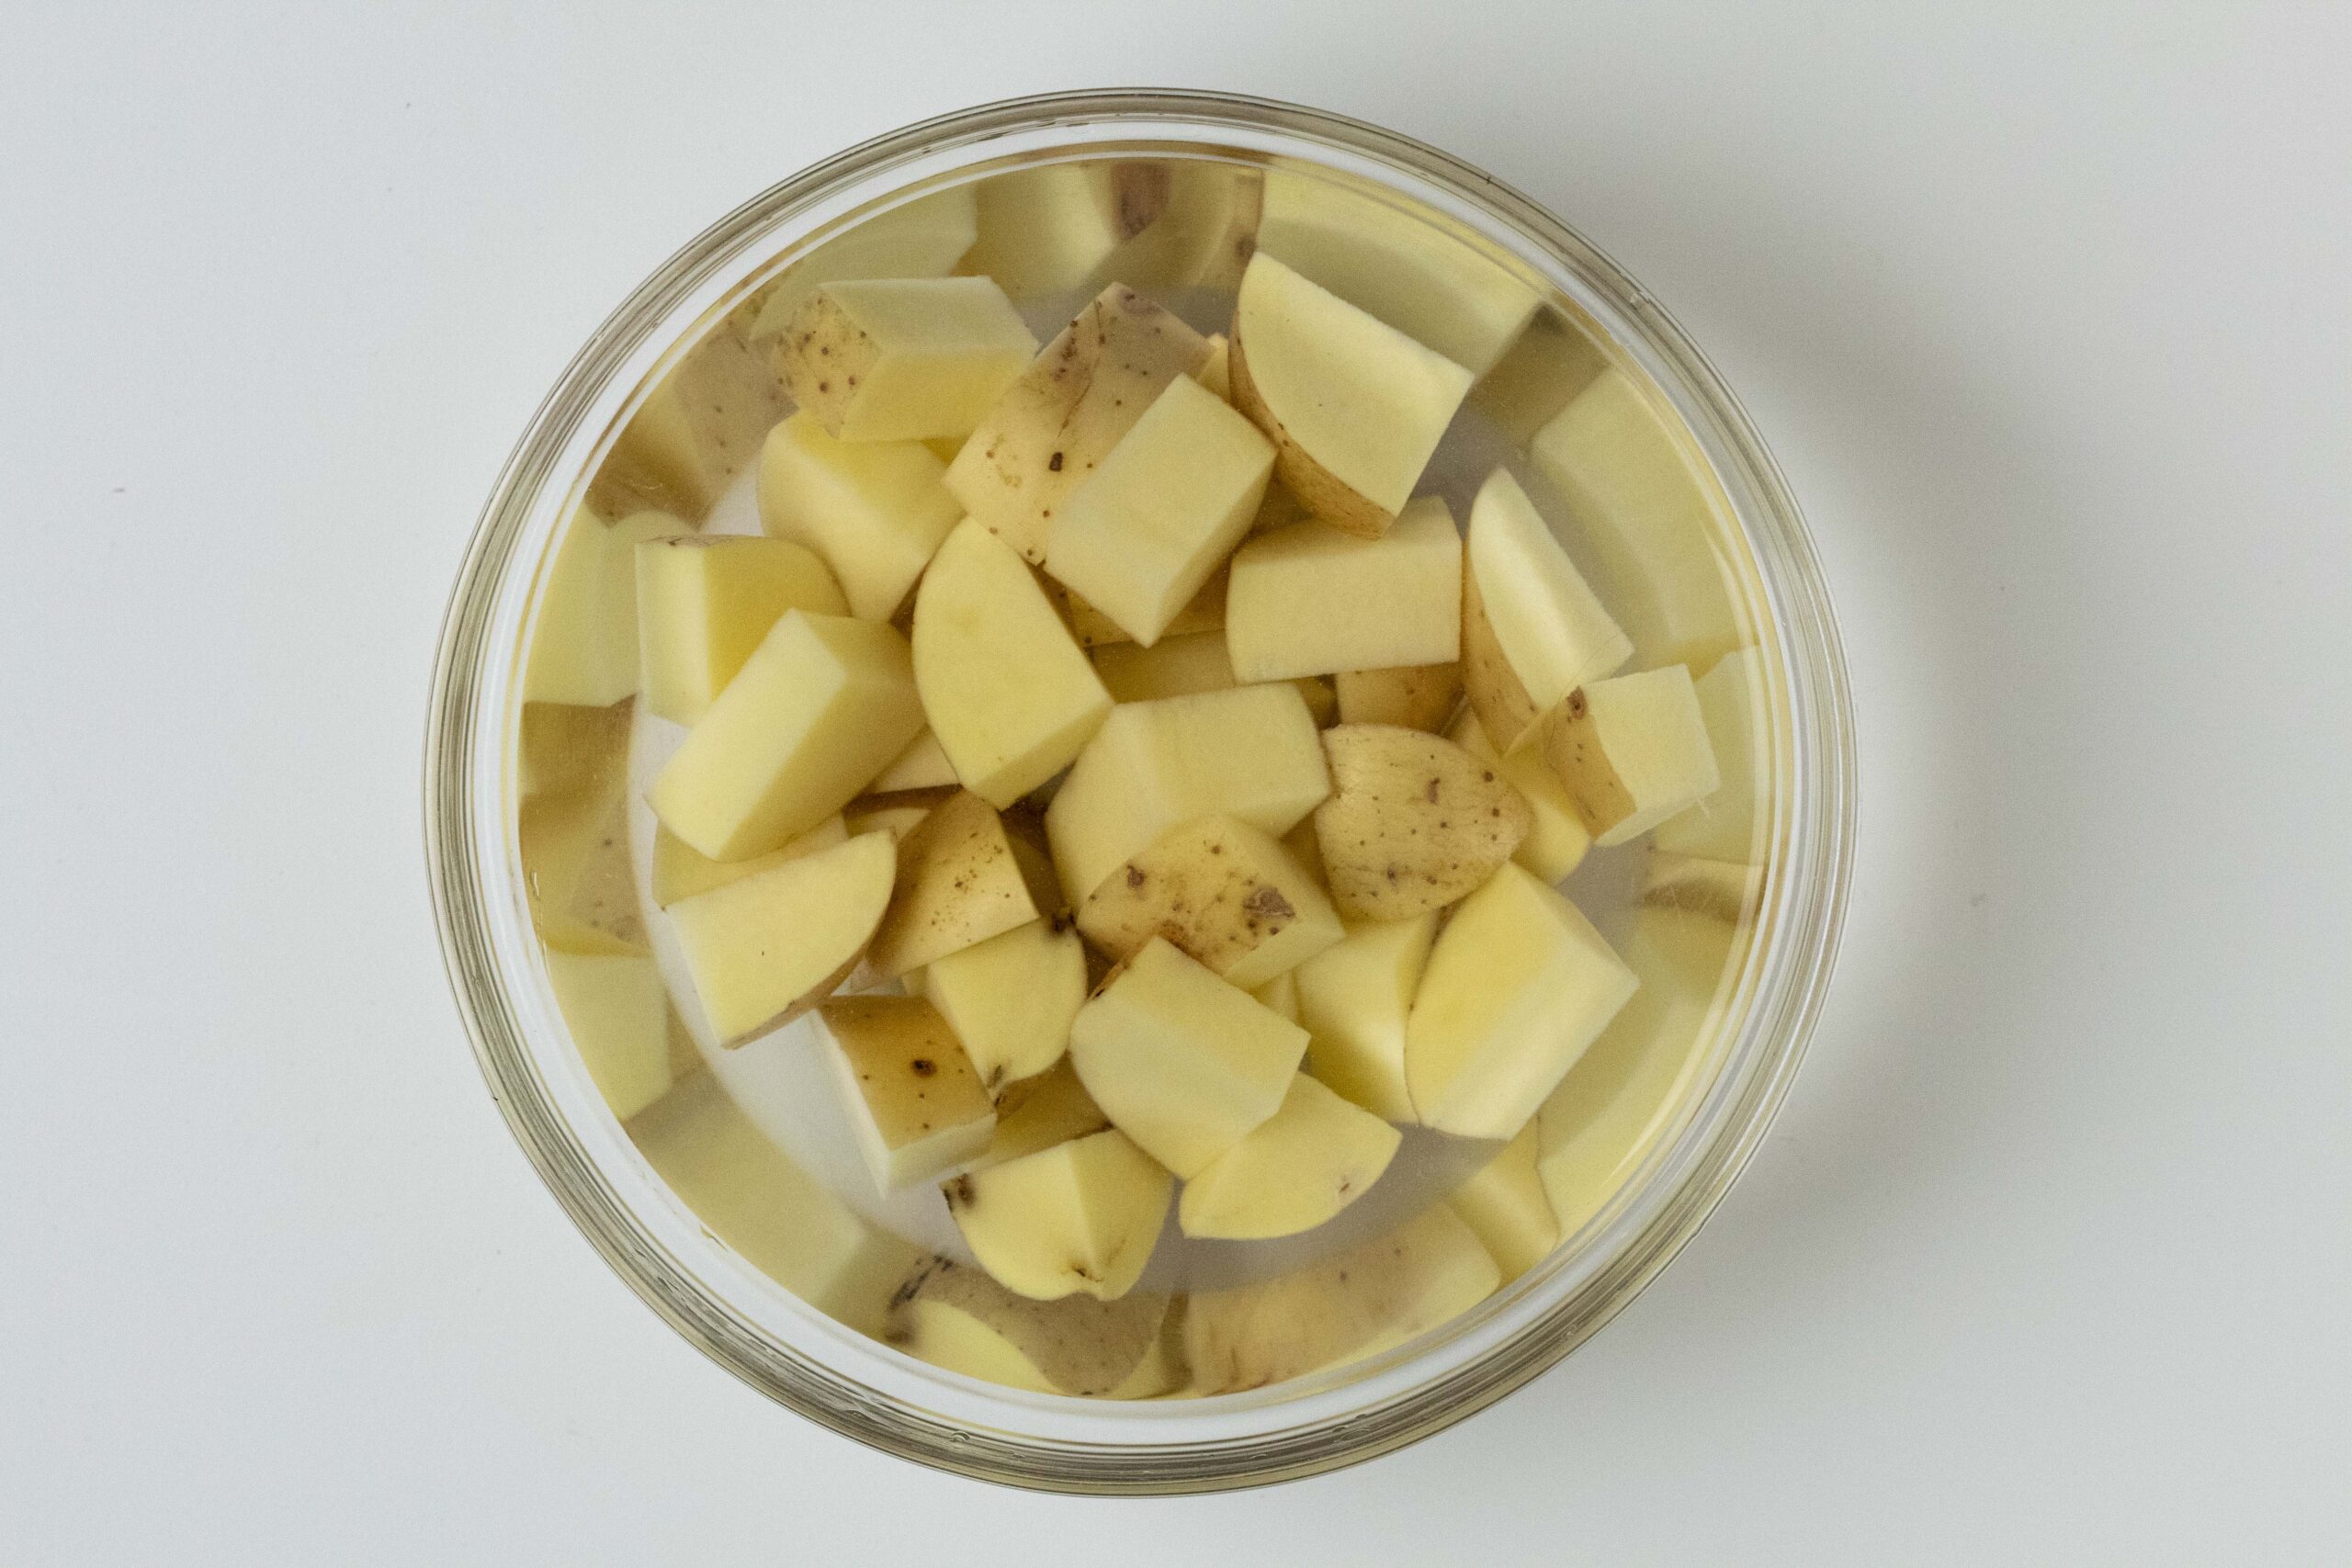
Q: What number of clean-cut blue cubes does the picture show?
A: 0